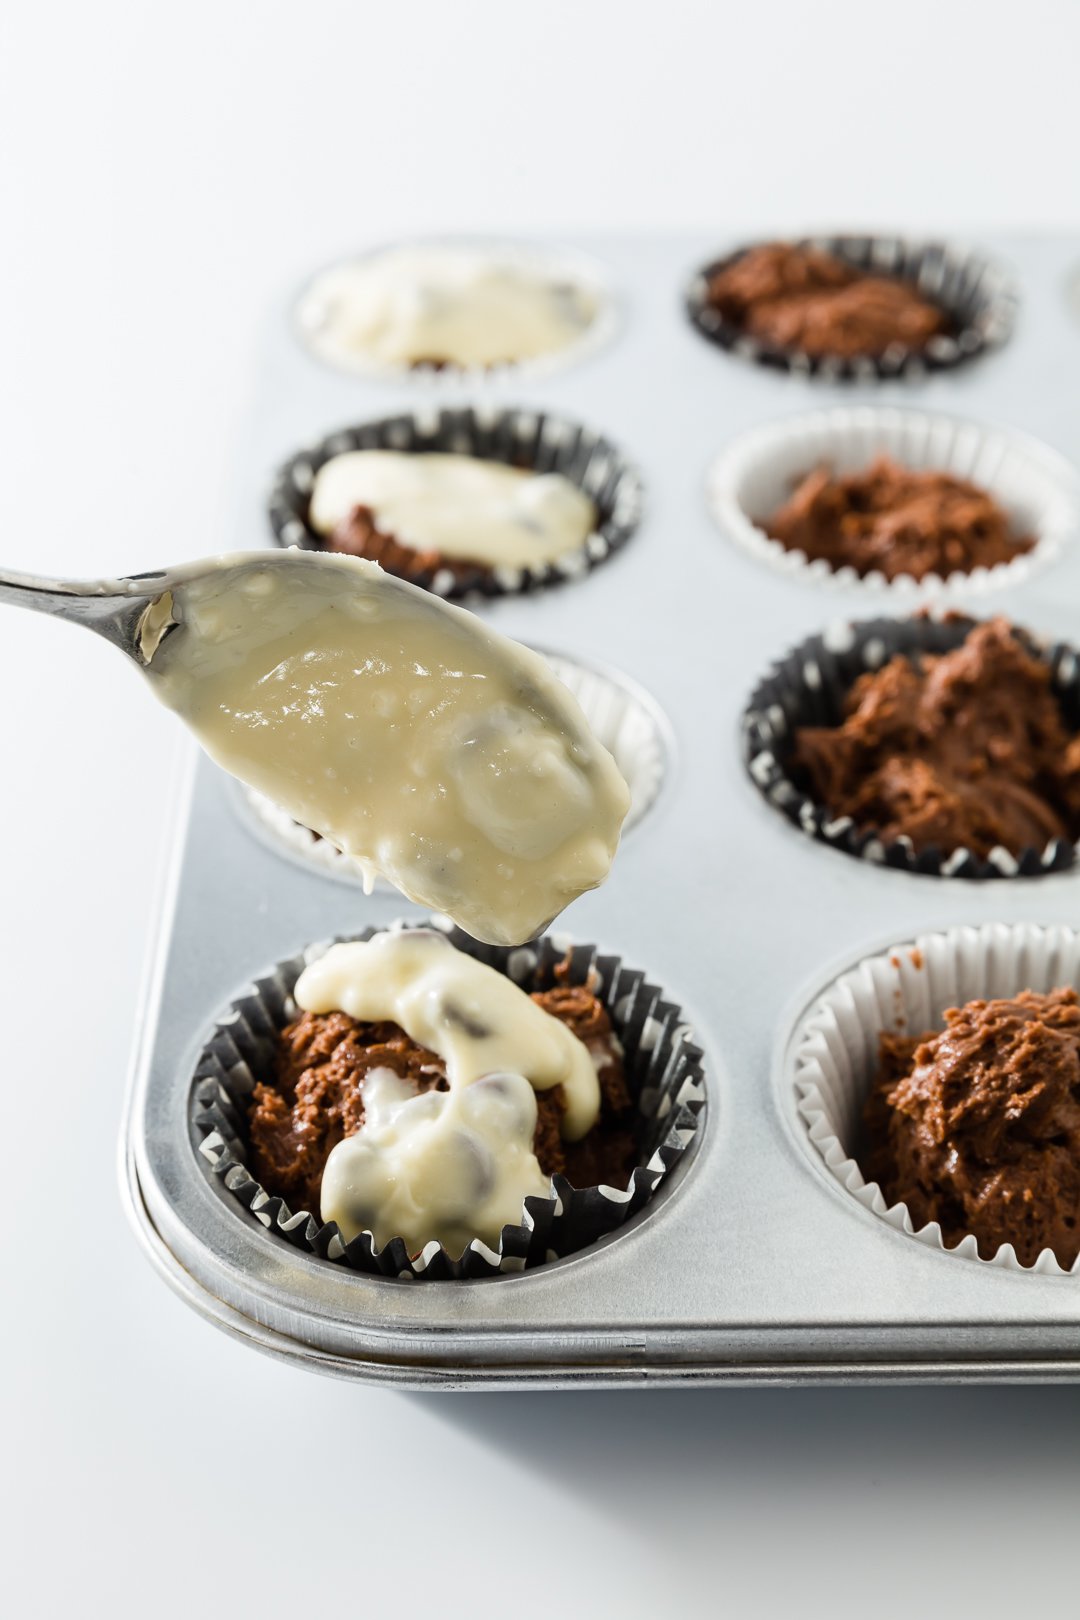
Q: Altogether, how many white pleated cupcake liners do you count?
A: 4